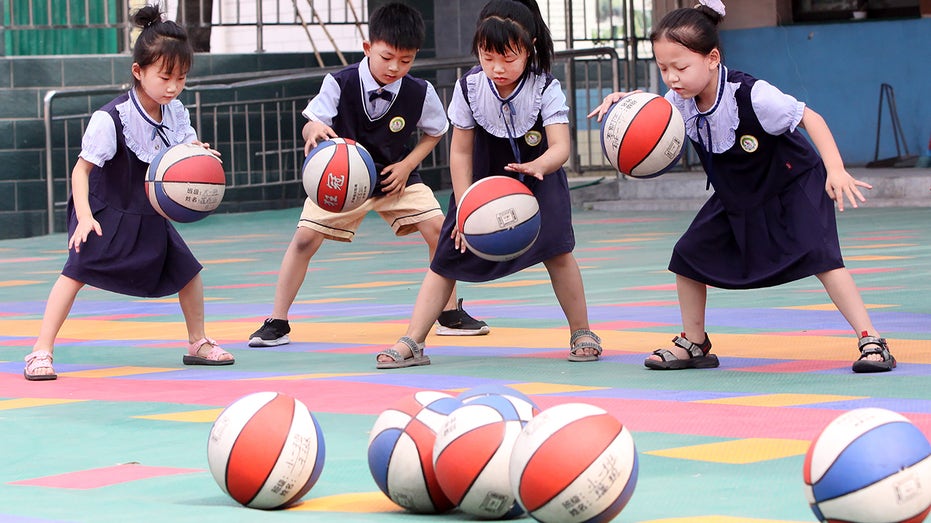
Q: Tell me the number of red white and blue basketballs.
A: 10